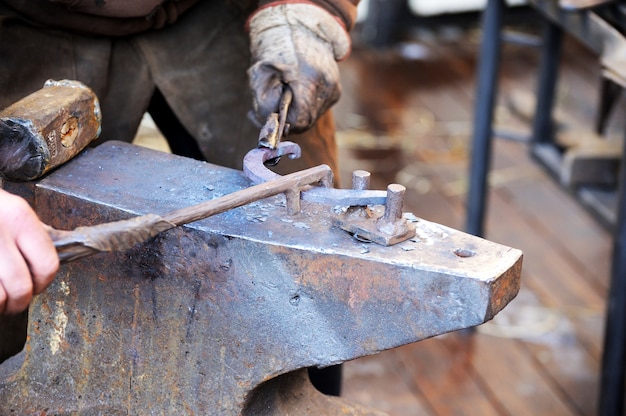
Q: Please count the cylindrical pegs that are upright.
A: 2